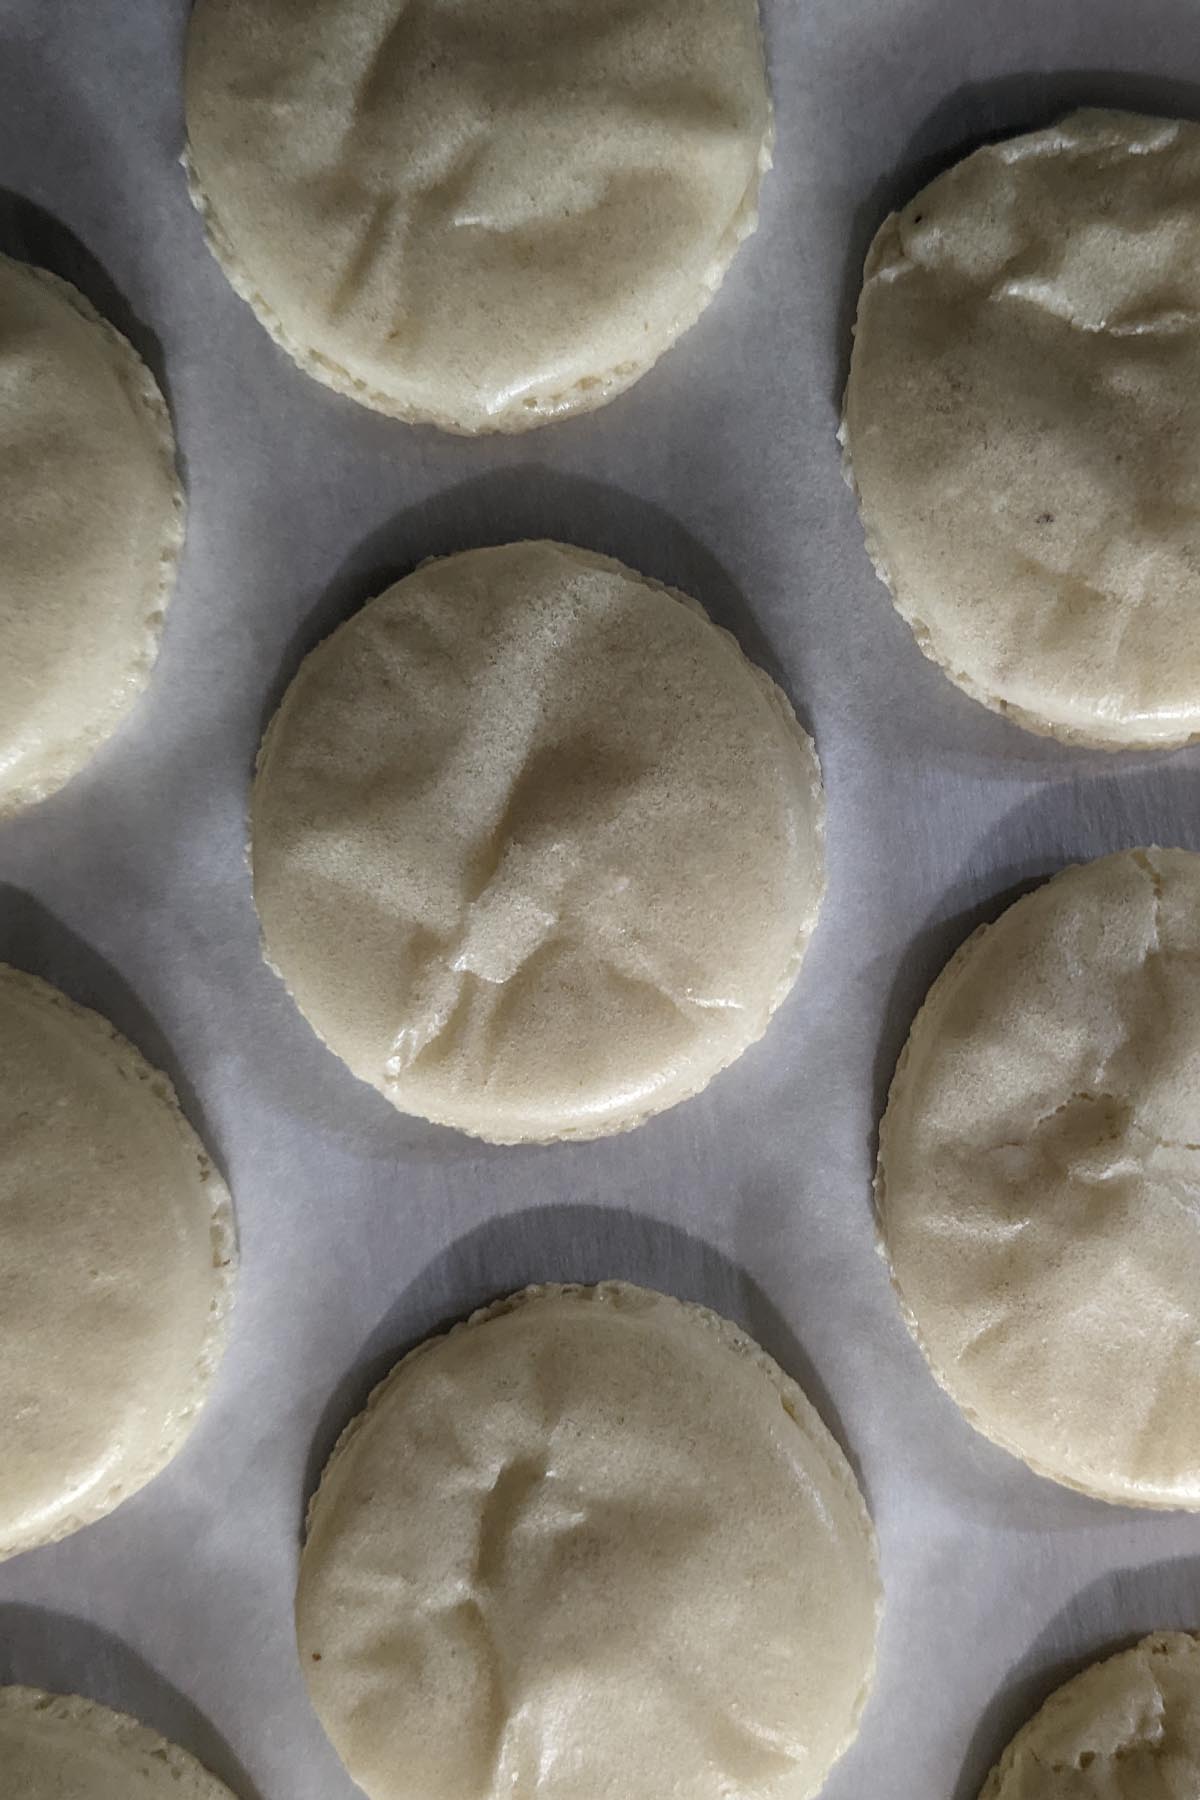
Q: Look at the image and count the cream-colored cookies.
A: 9